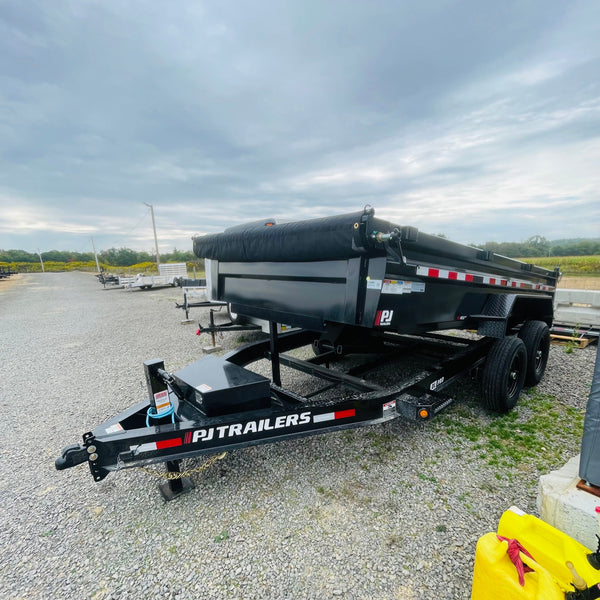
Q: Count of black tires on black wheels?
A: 2